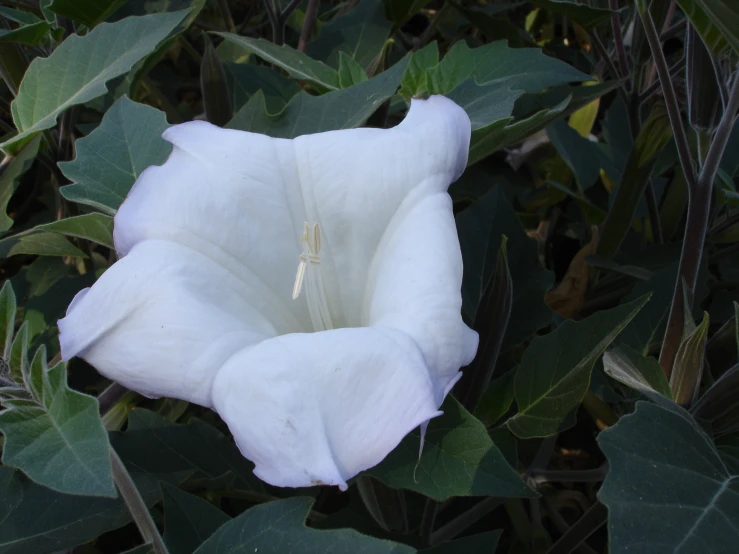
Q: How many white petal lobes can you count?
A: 5